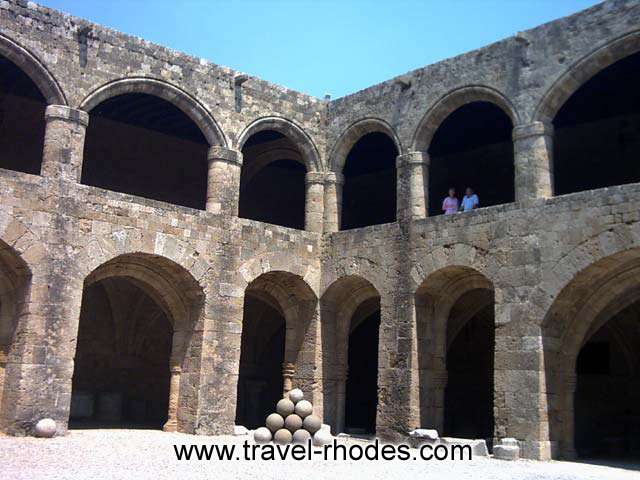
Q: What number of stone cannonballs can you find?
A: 11